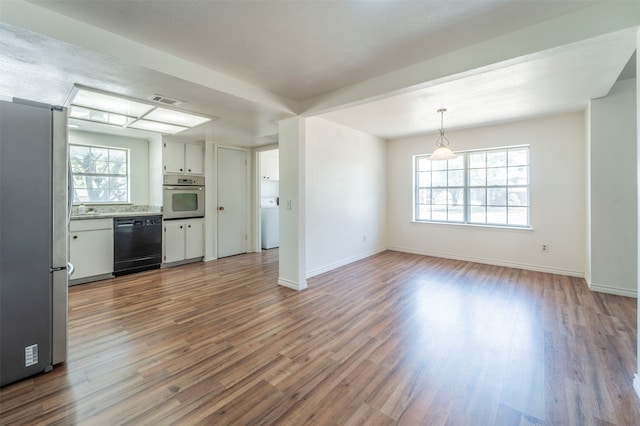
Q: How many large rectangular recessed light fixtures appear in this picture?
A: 1